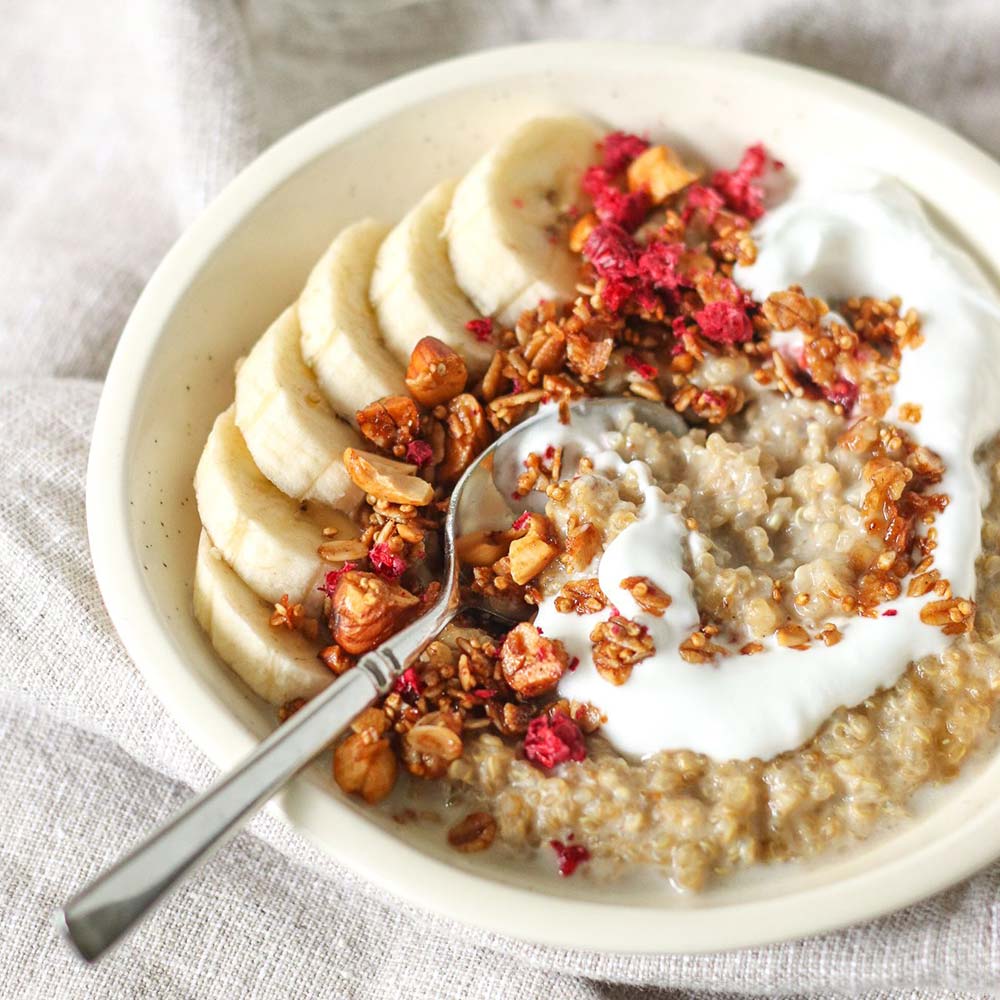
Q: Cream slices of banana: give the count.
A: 6